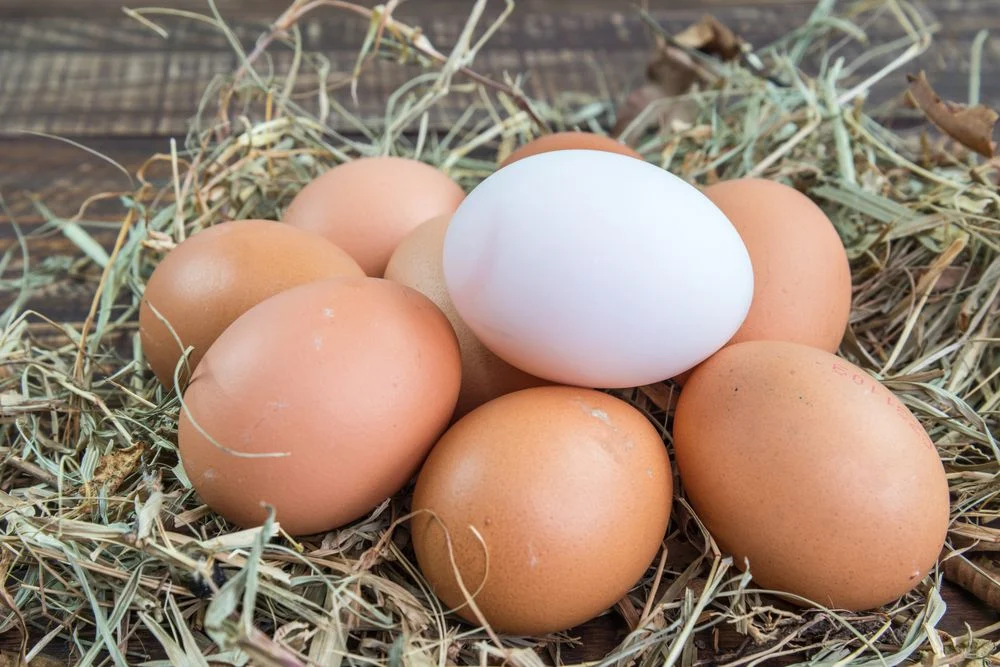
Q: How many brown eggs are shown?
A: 8